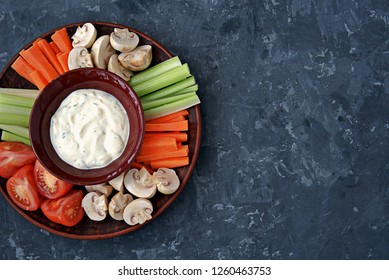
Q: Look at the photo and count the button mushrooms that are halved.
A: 13